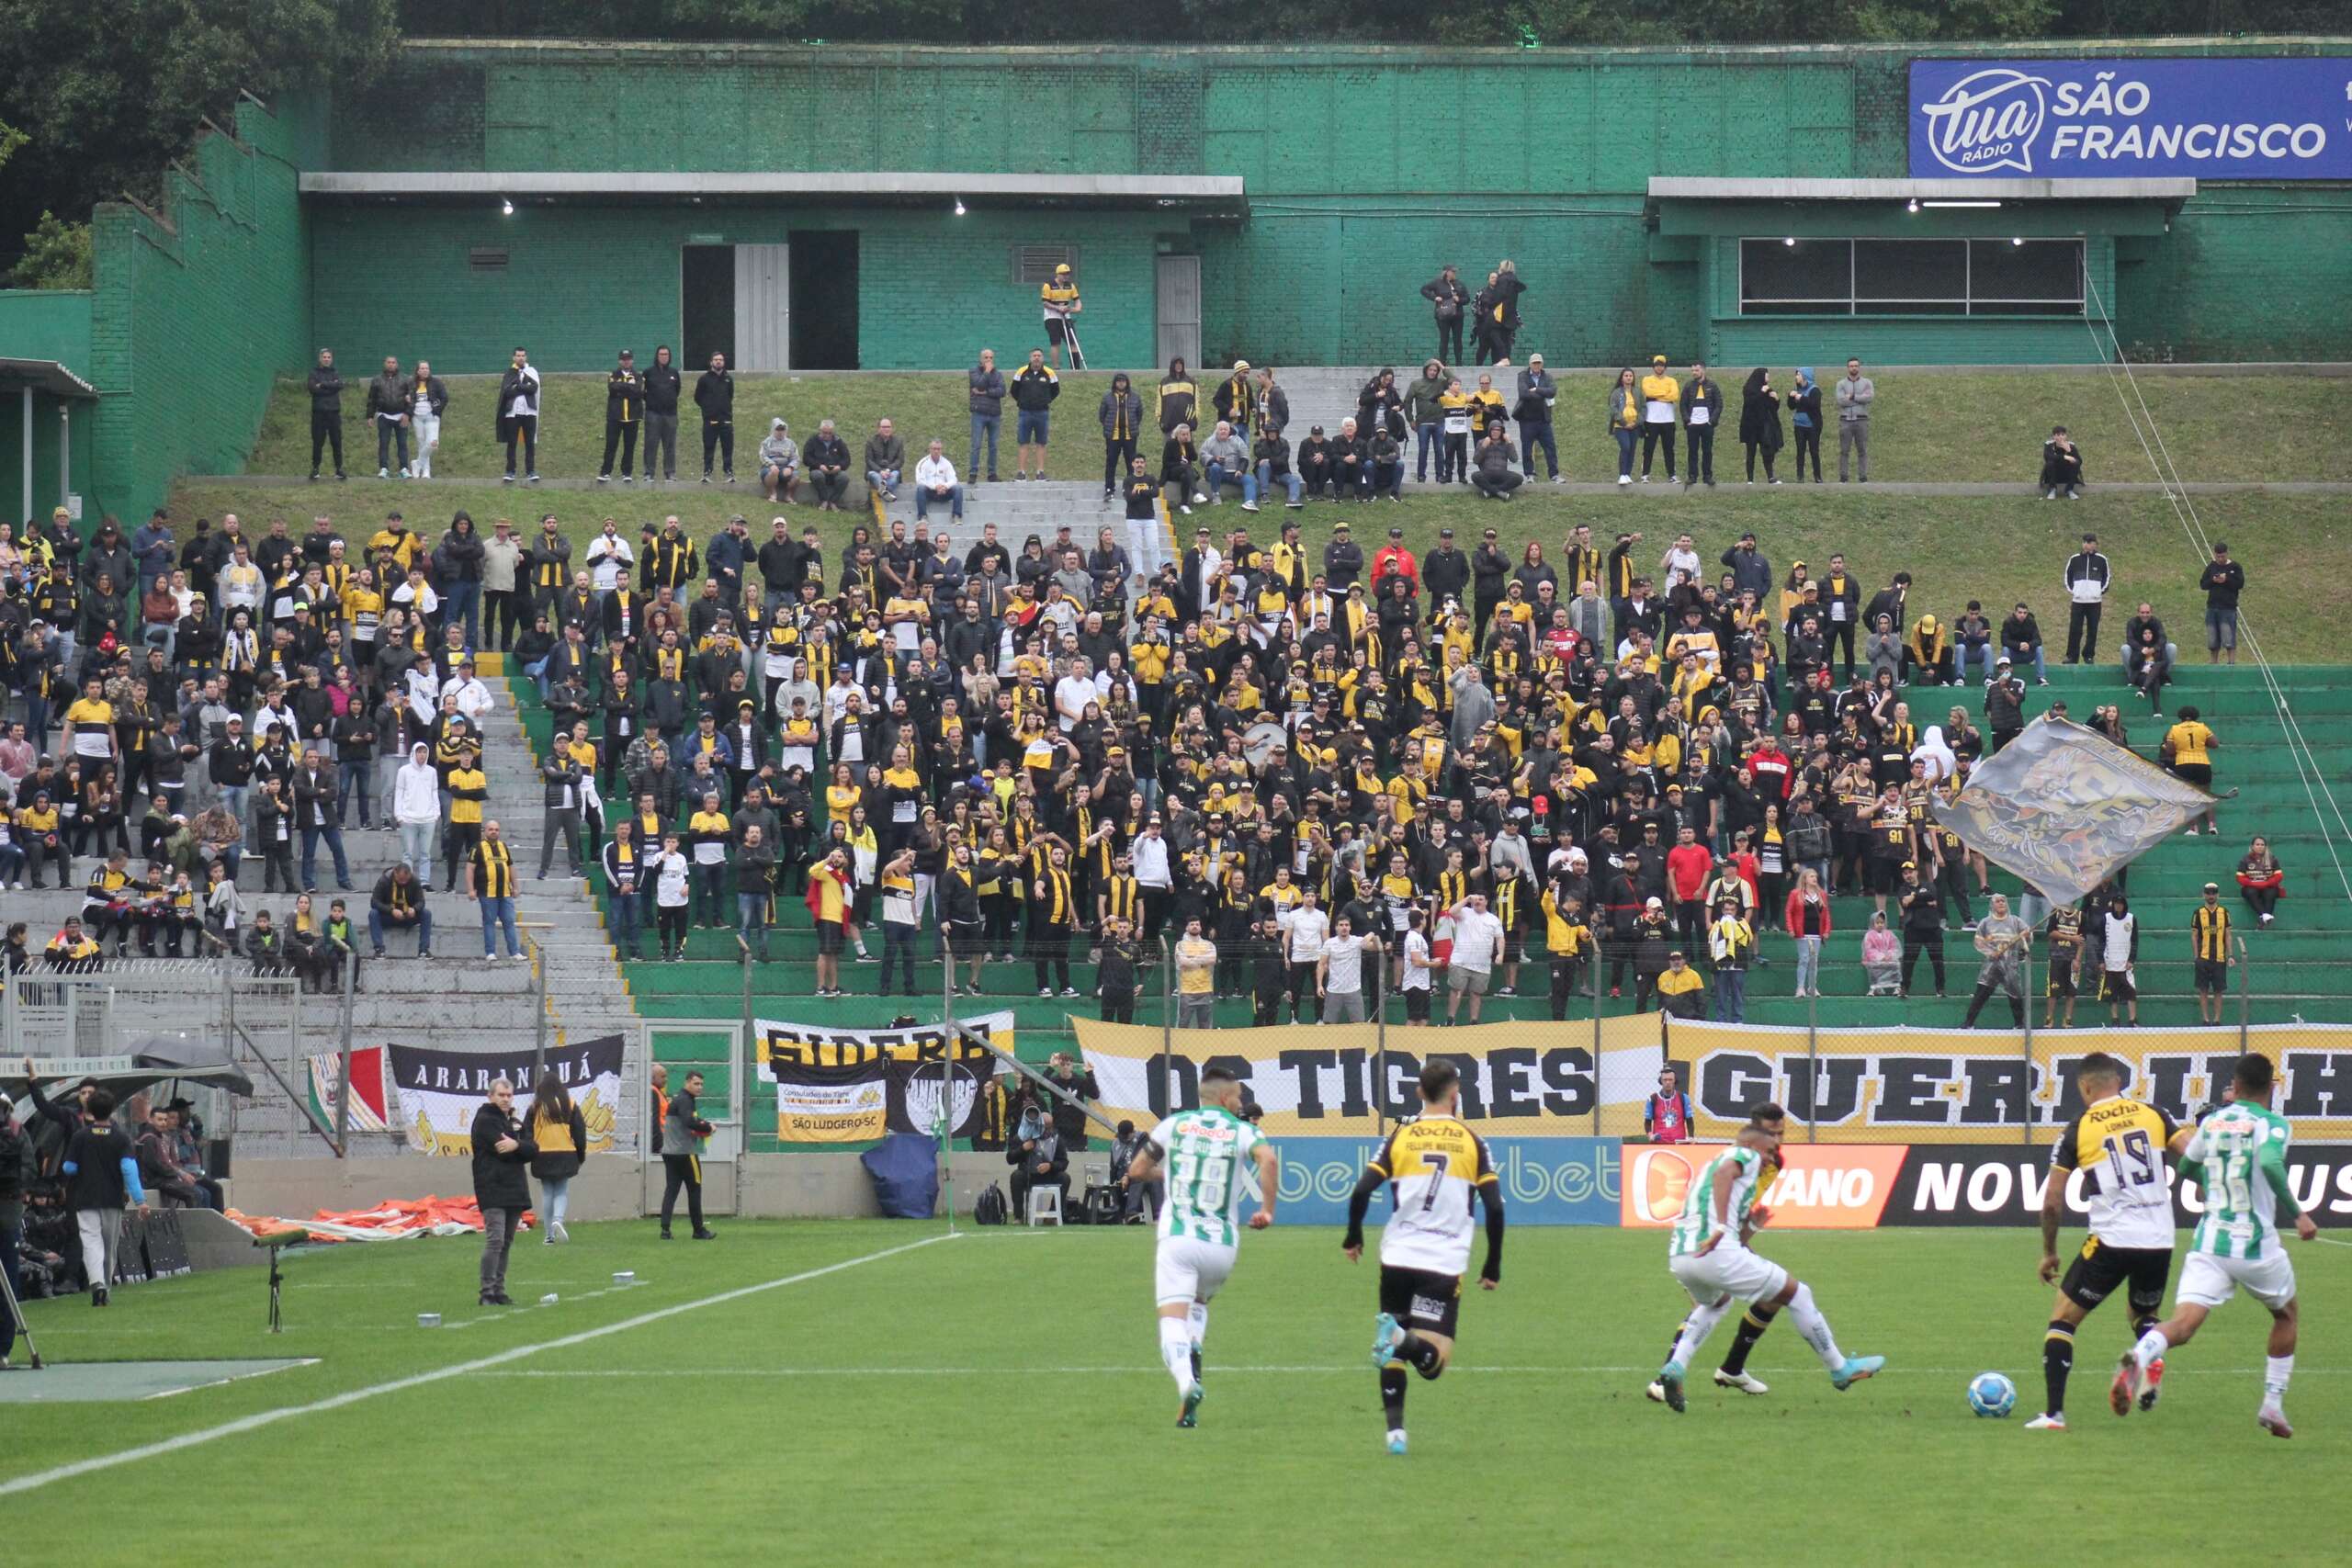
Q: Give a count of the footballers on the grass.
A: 6